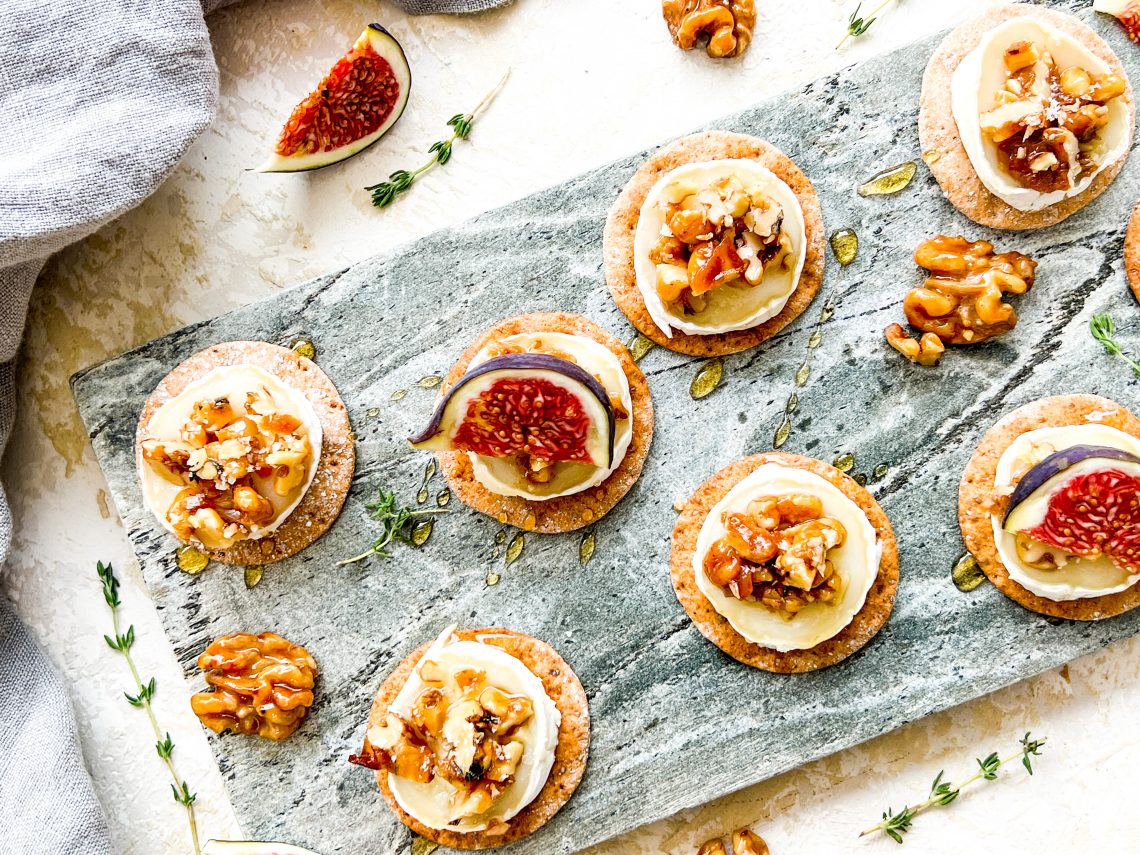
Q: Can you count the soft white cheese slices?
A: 7